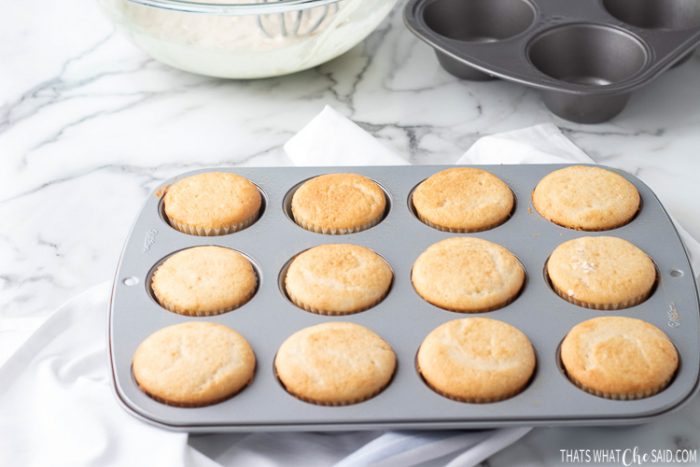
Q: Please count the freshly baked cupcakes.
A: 12